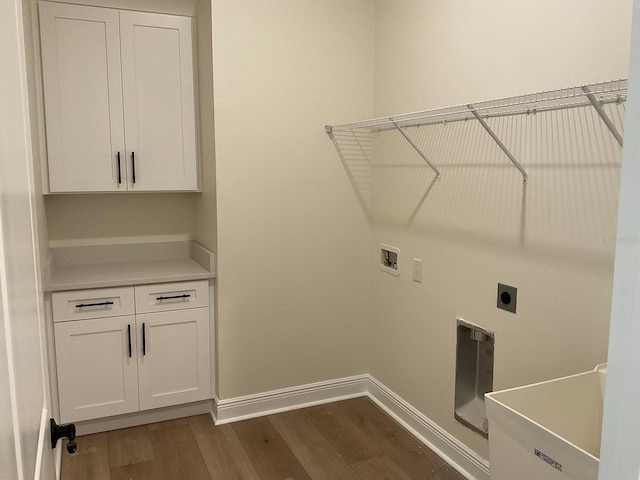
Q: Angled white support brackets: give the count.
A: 3